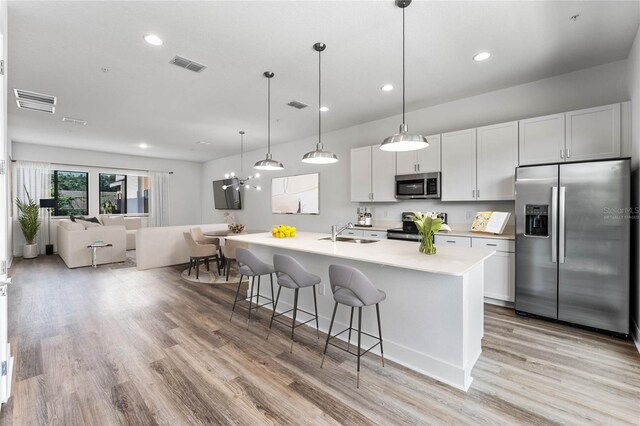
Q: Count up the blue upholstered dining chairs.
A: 0